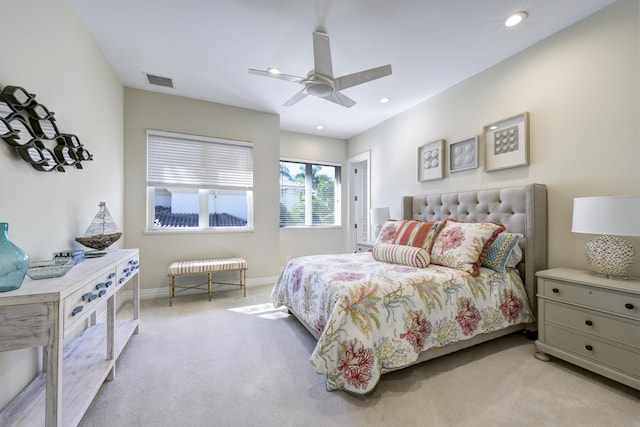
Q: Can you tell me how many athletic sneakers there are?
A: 0